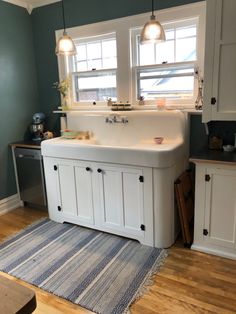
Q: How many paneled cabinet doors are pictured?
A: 4